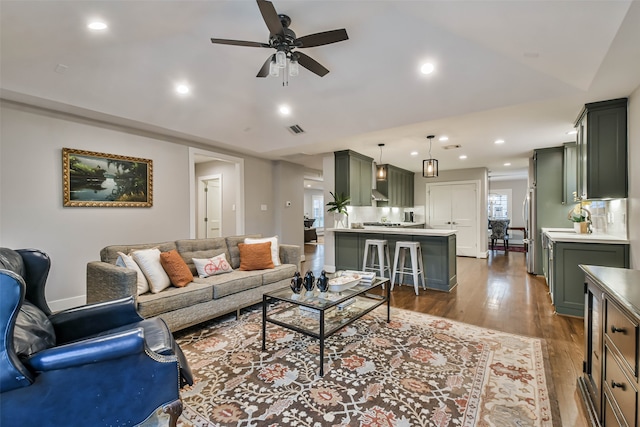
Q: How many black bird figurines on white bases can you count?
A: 3